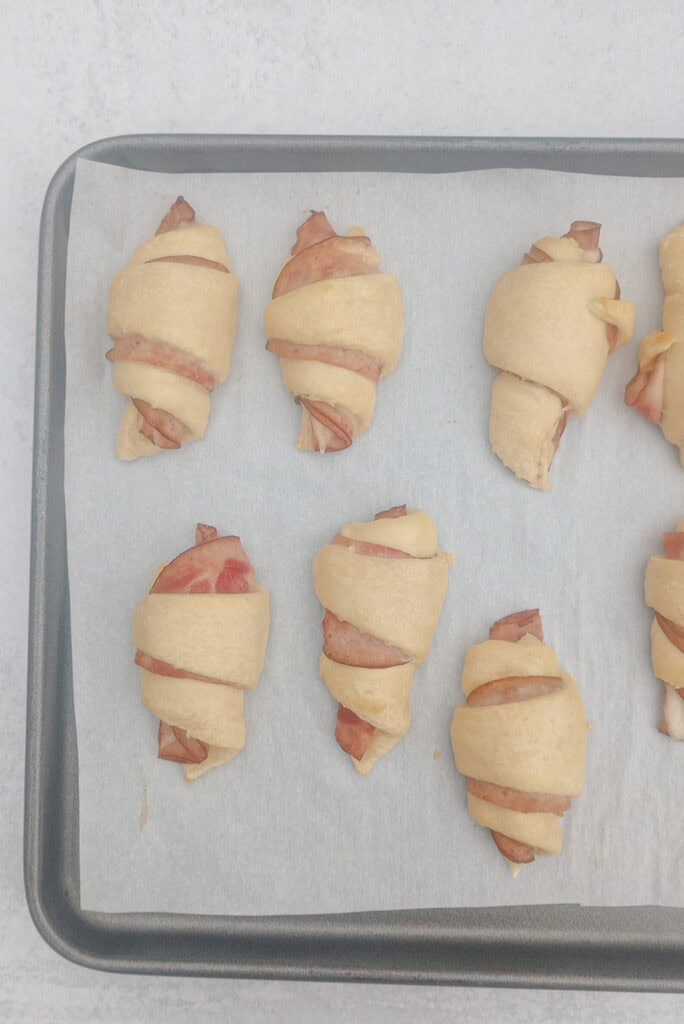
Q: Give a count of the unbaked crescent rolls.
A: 8